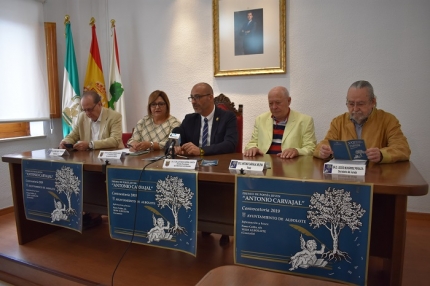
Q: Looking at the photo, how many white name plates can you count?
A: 5